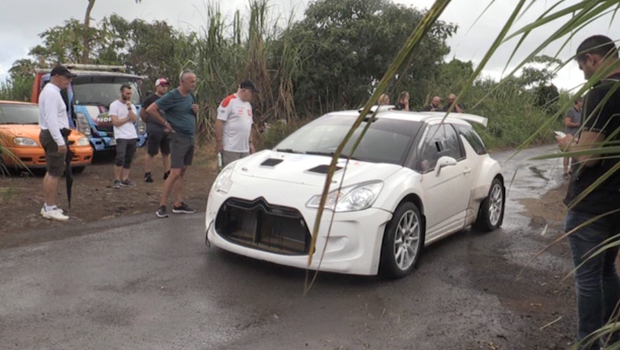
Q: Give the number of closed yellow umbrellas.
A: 0